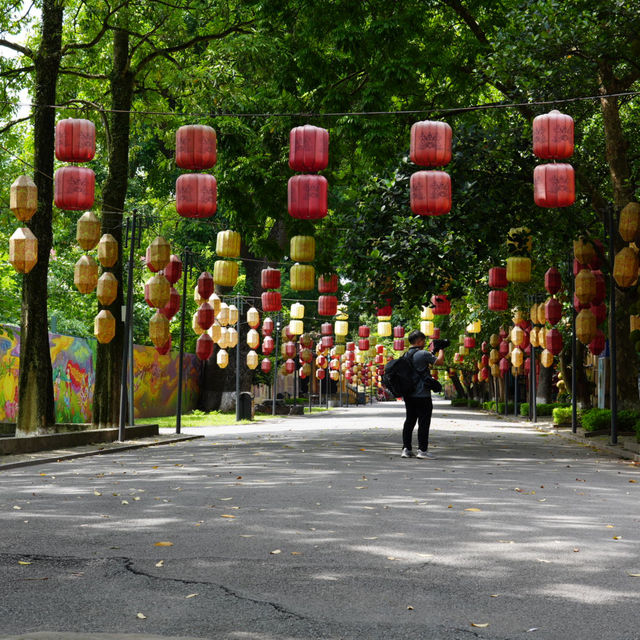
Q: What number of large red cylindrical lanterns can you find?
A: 10